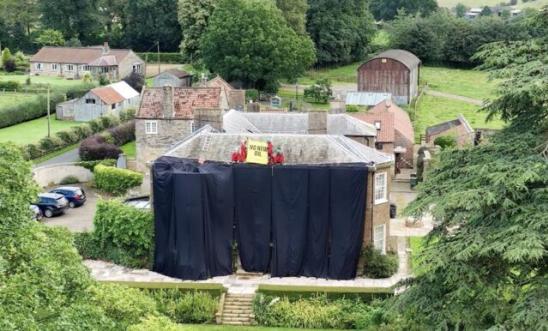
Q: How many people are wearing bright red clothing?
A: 4